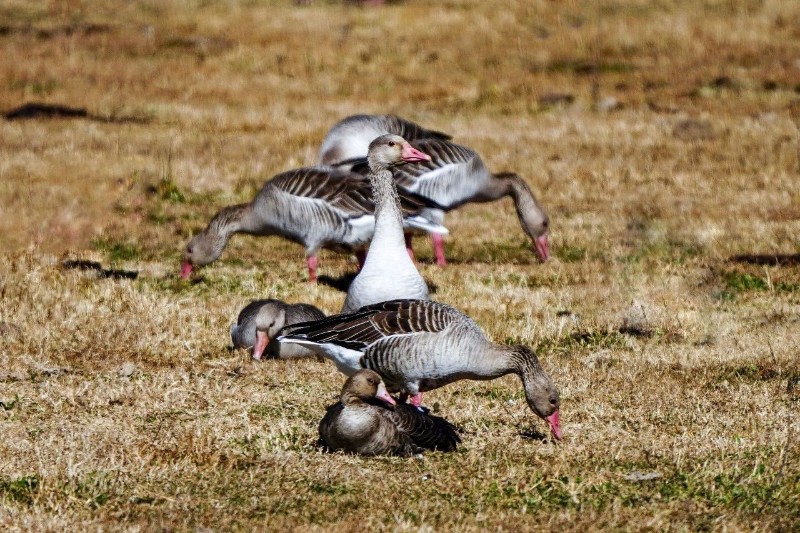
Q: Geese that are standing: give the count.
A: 5